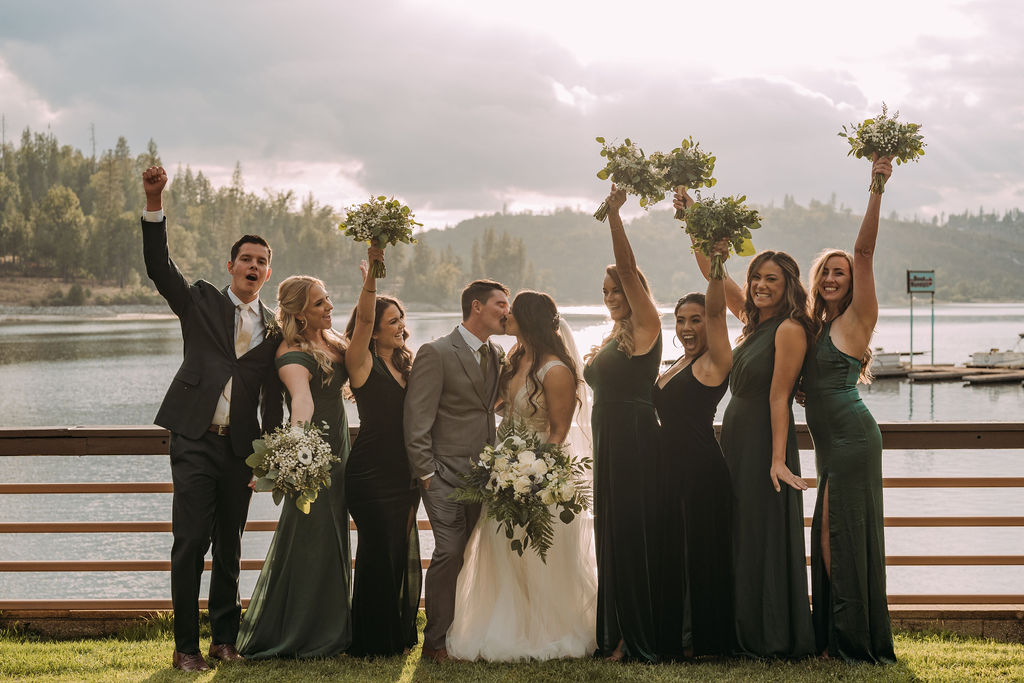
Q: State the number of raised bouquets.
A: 5